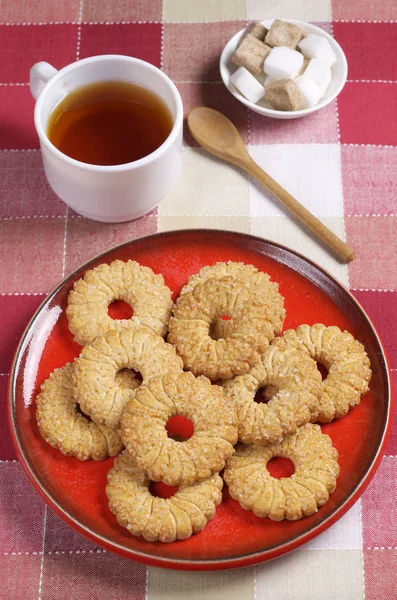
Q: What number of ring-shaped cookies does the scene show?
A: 10